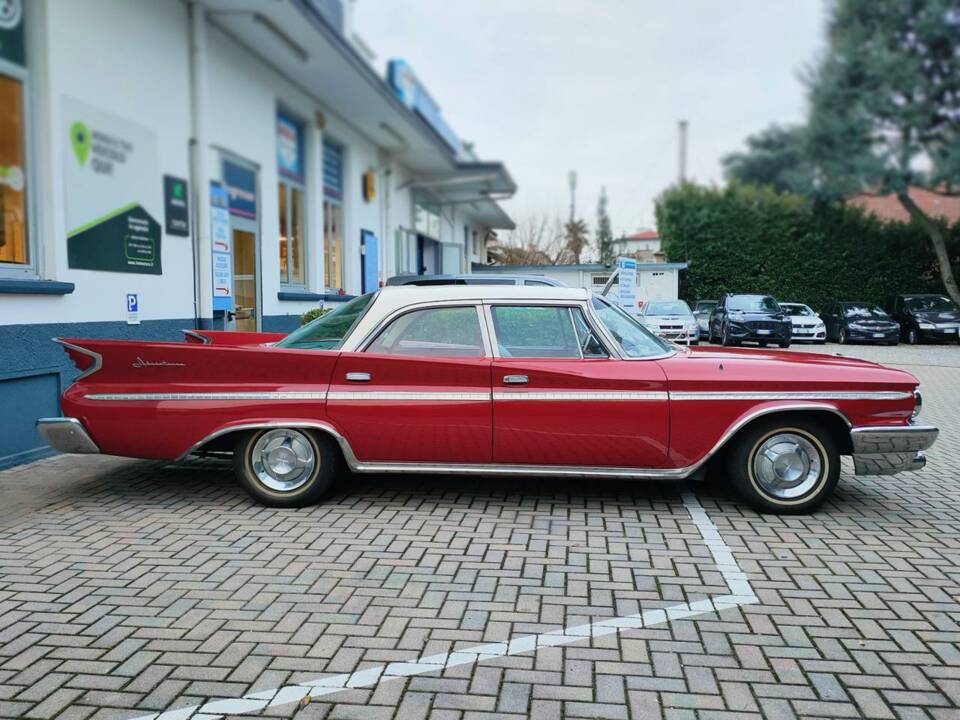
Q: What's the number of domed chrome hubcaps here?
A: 2